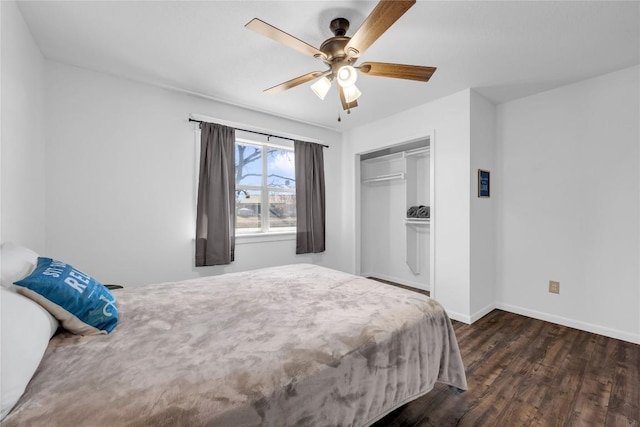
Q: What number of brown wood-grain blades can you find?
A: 5